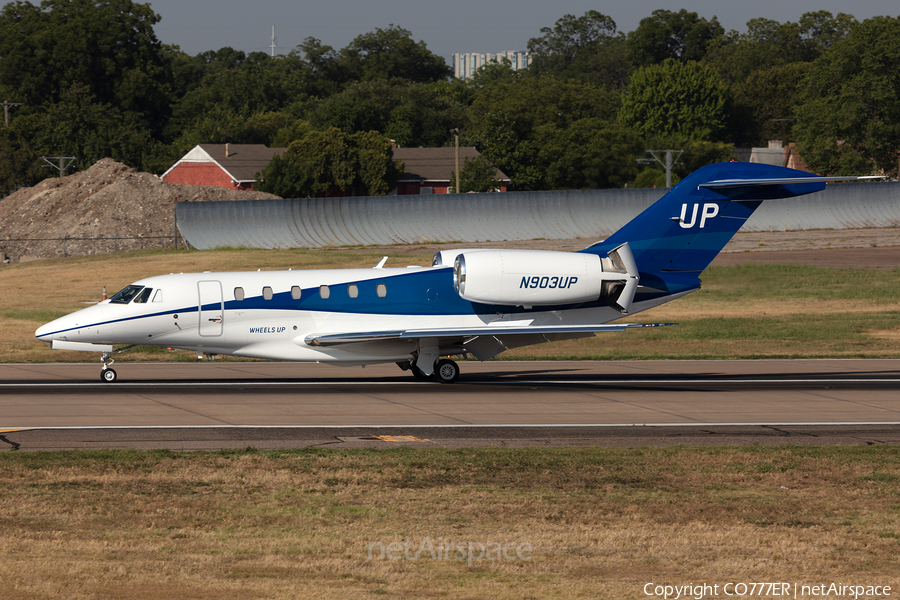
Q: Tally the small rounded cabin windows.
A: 6